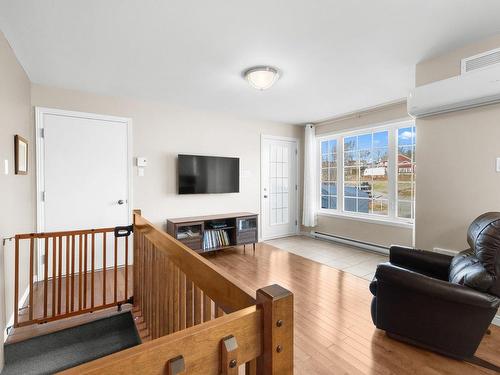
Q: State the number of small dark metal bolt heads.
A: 3